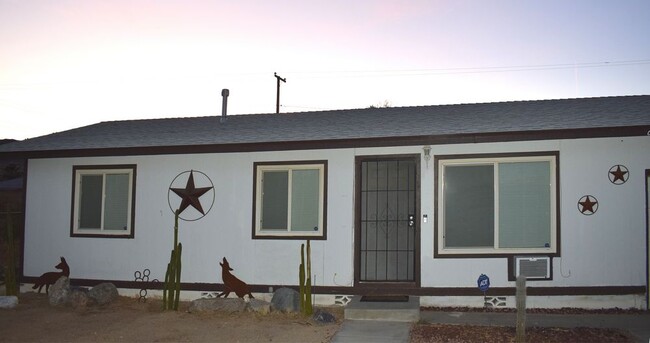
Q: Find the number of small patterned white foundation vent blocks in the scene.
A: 3